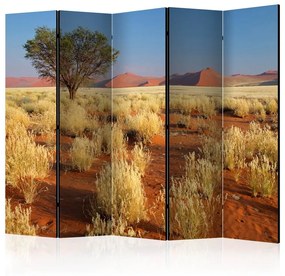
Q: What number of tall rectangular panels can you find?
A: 5